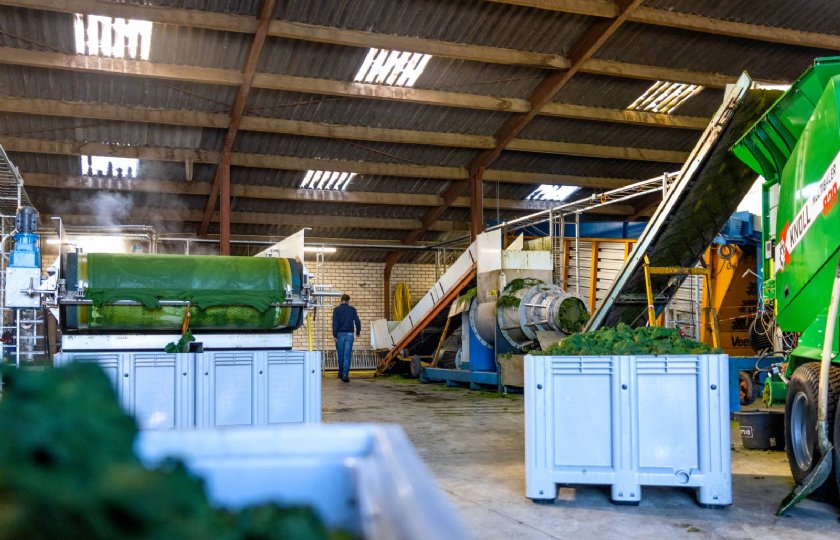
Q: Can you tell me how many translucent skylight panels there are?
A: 6